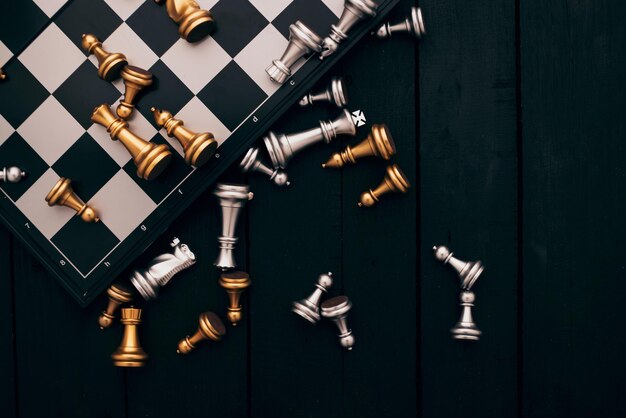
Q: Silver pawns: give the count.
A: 8